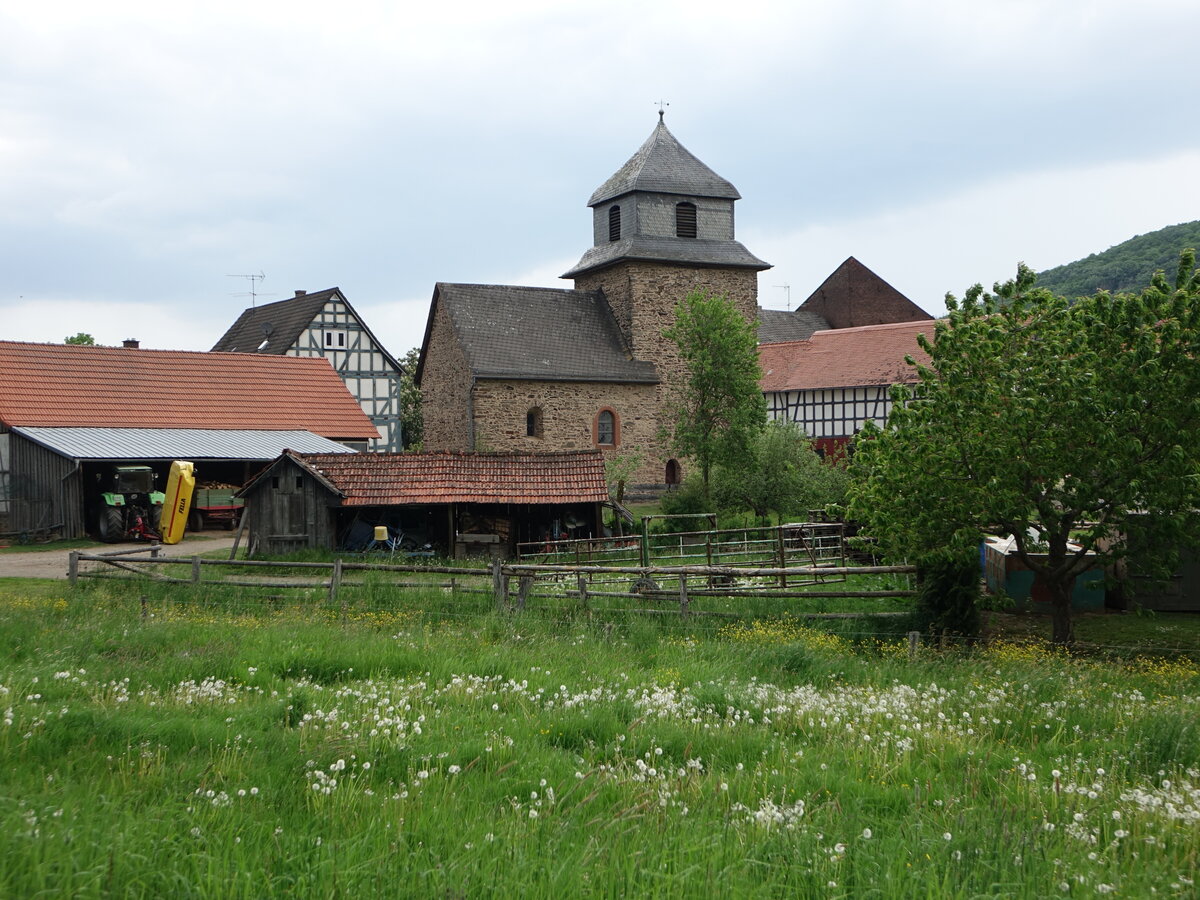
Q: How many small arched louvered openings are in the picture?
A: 2